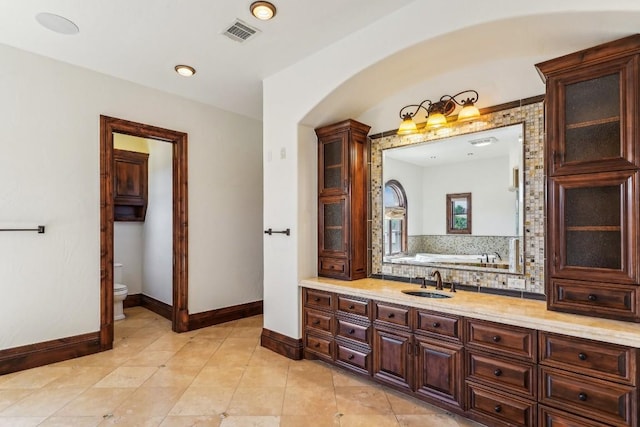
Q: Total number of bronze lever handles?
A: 2